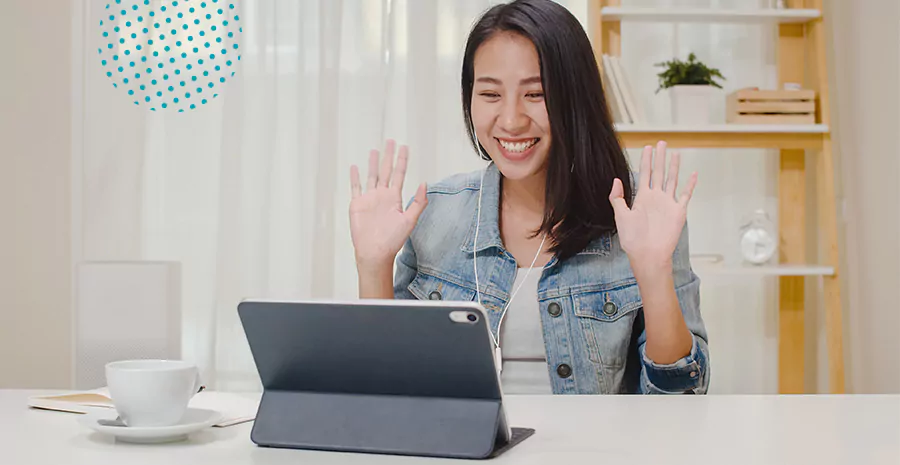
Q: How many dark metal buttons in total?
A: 4